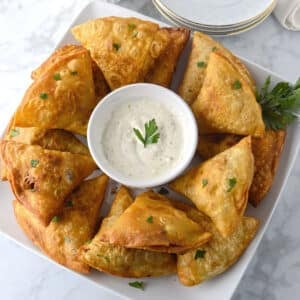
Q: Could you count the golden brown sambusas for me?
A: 14